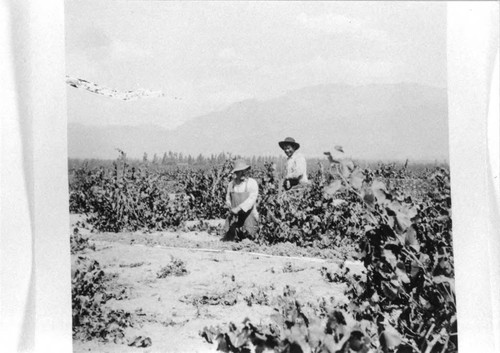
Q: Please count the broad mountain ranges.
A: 1